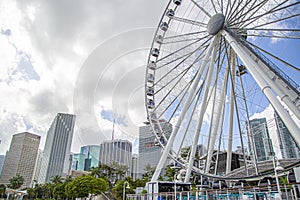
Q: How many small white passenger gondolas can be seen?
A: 12